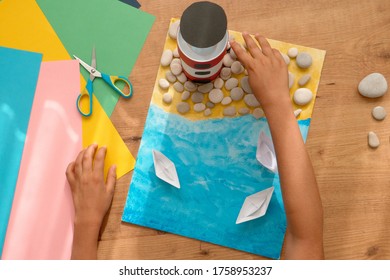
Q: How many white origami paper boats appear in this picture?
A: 3